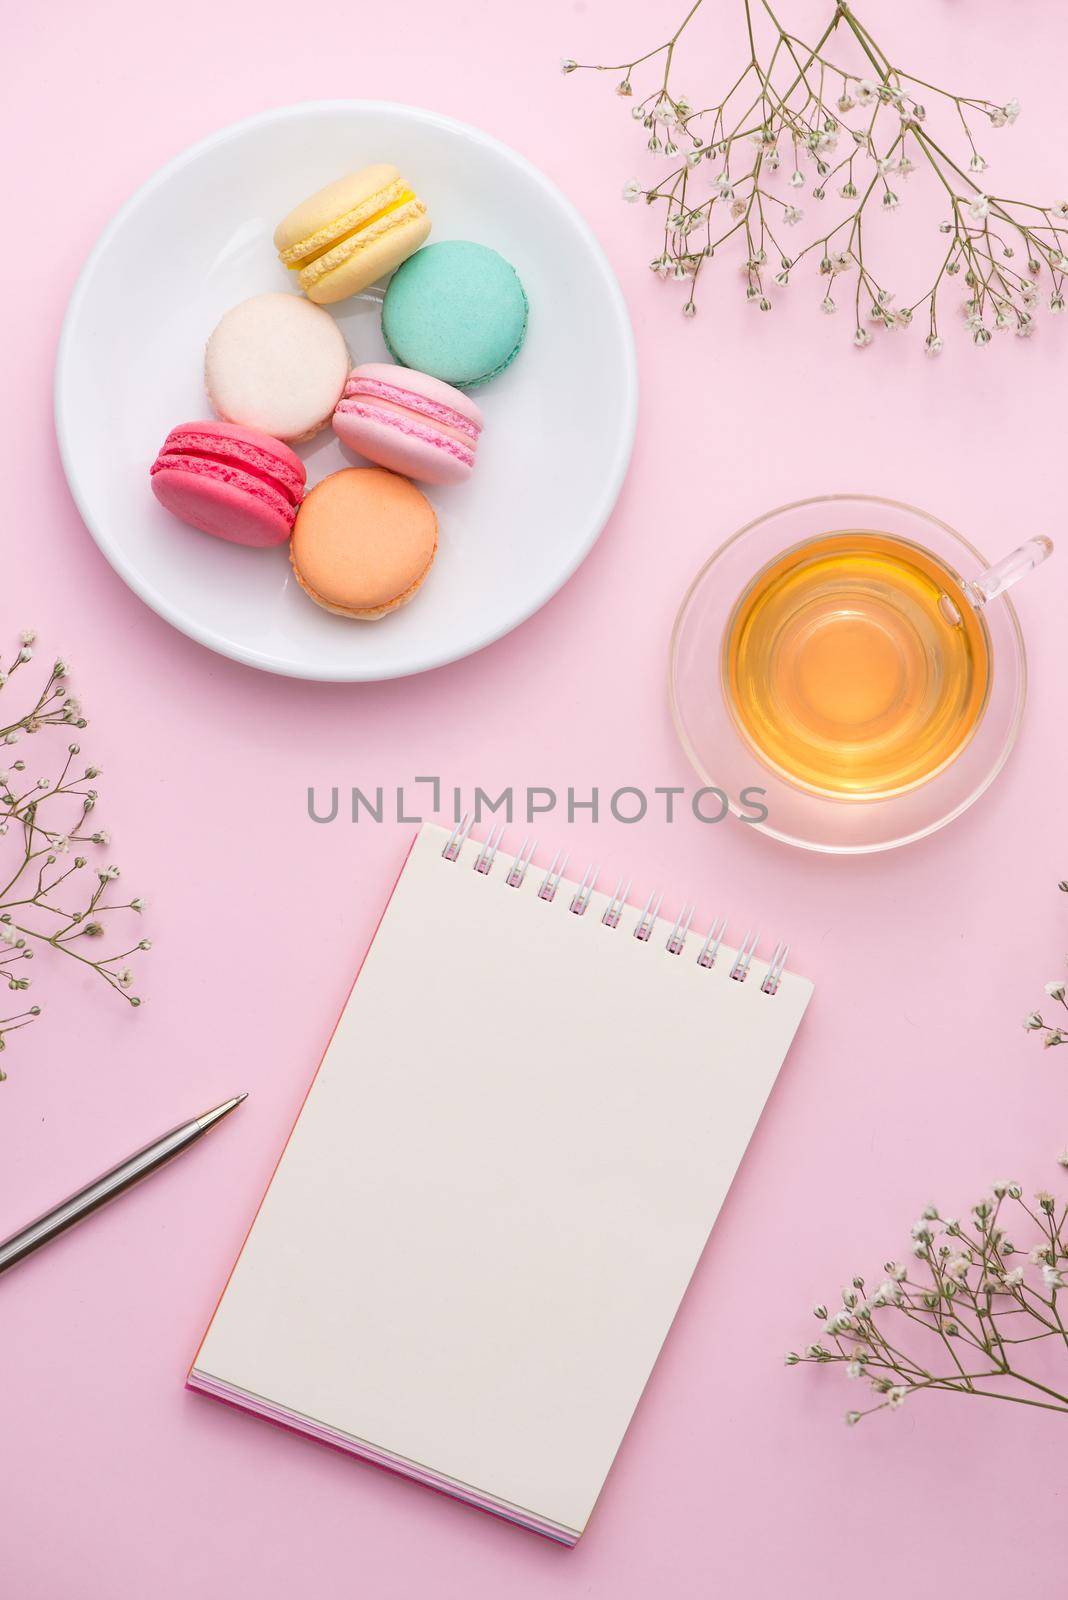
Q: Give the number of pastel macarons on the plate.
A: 6